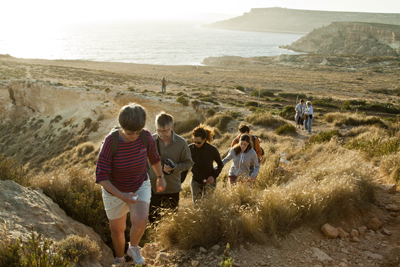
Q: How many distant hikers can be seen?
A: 3